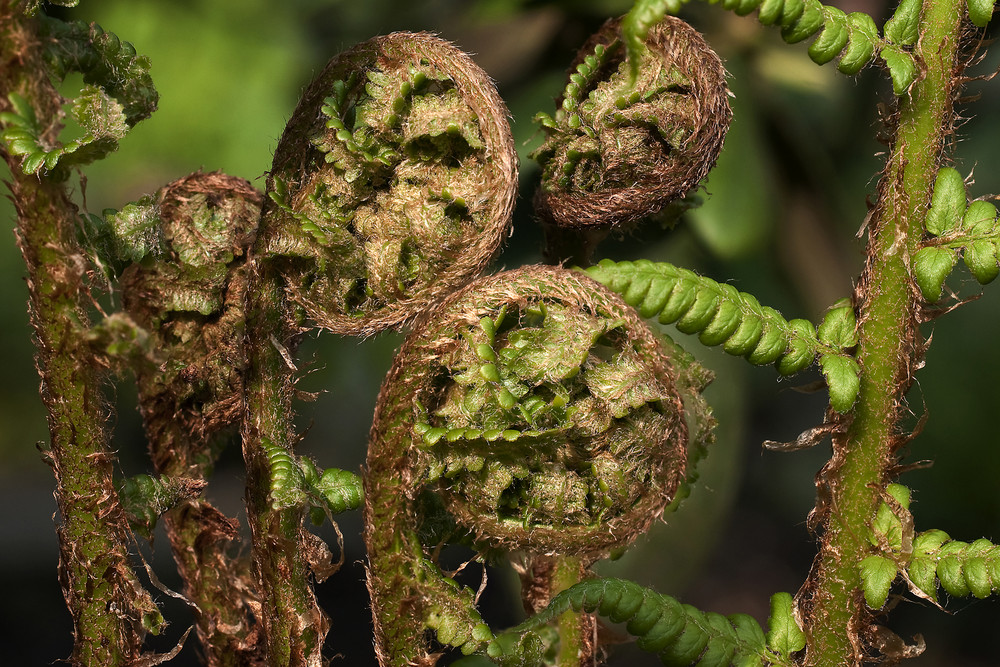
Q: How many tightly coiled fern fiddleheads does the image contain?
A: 4